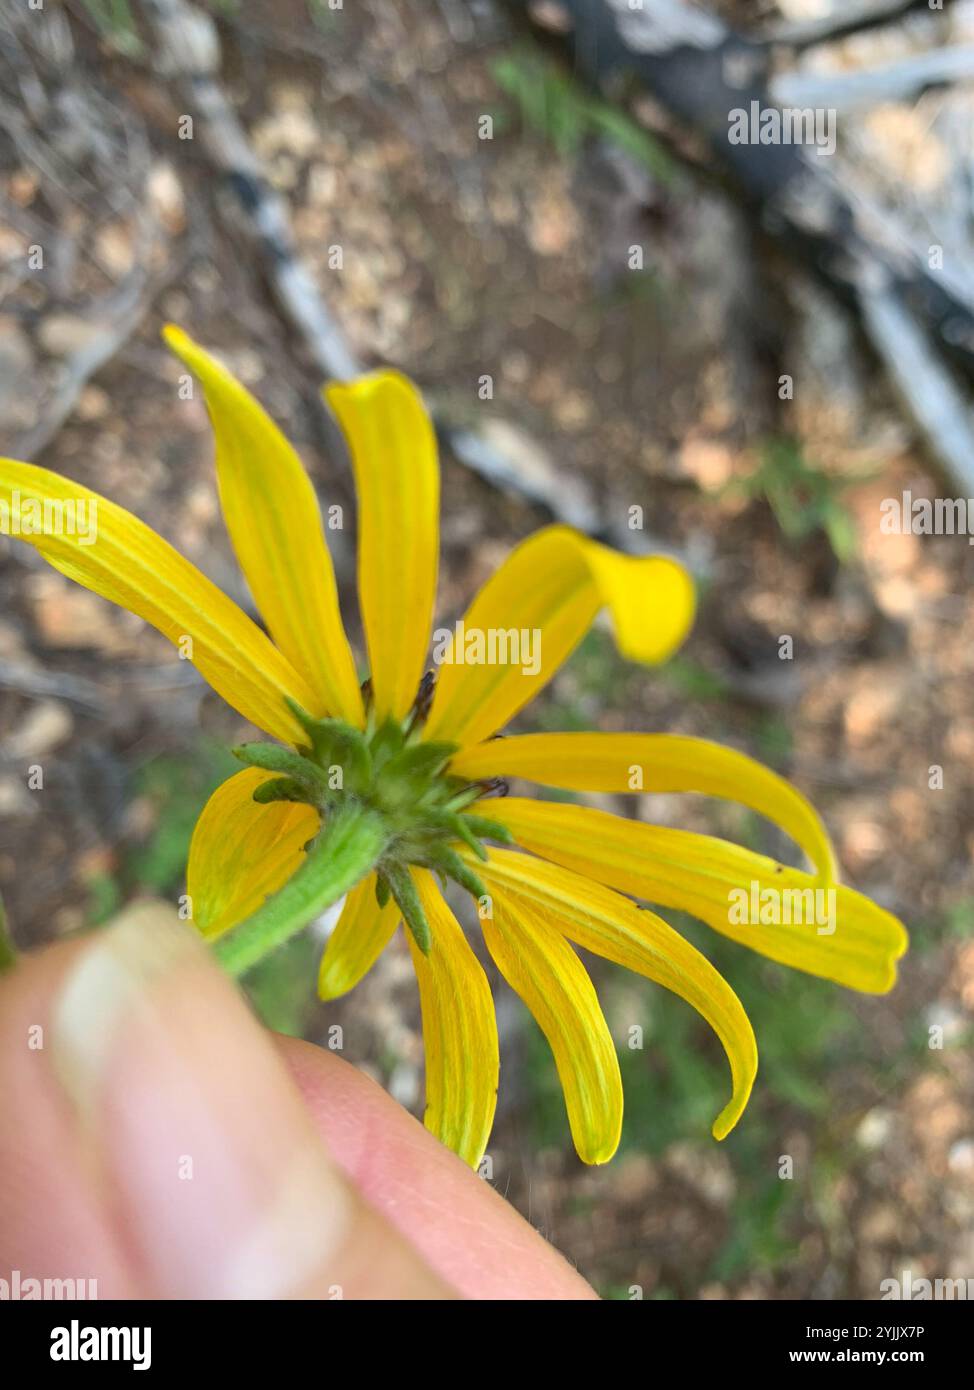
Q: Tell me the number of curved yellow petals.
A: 11